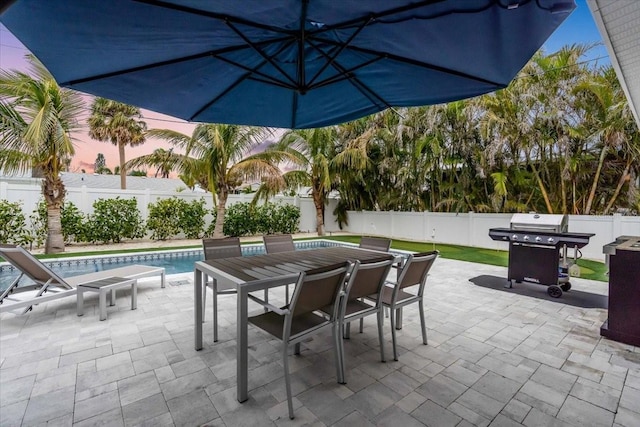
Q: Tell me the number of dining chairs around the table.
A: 6